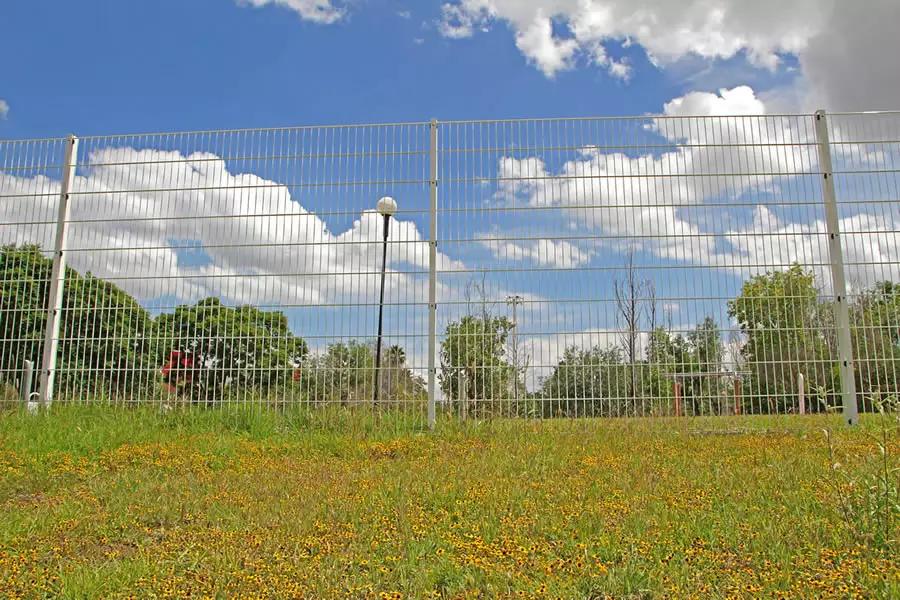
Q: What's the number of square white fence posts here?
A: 3